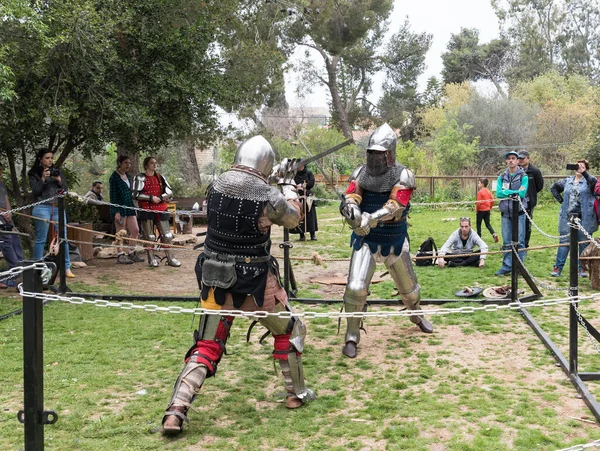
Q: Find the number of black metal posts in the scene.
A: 5